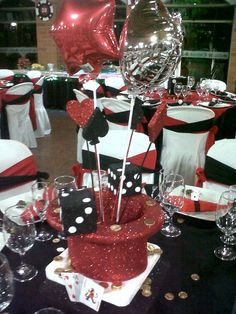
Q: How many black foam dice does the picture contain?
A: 2